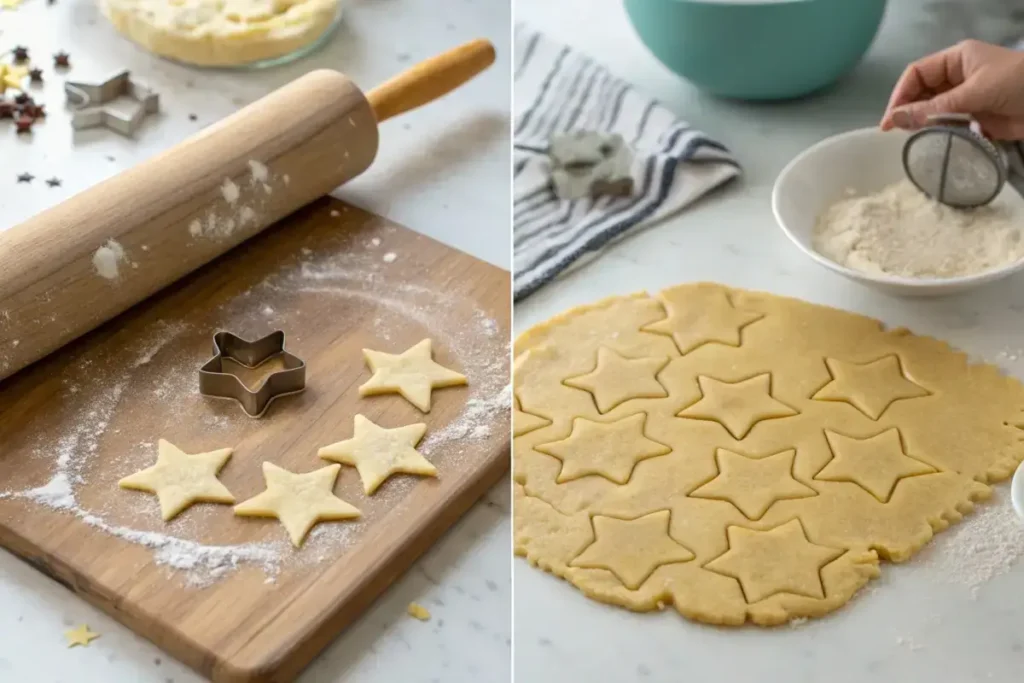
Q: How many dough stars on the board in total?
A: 4